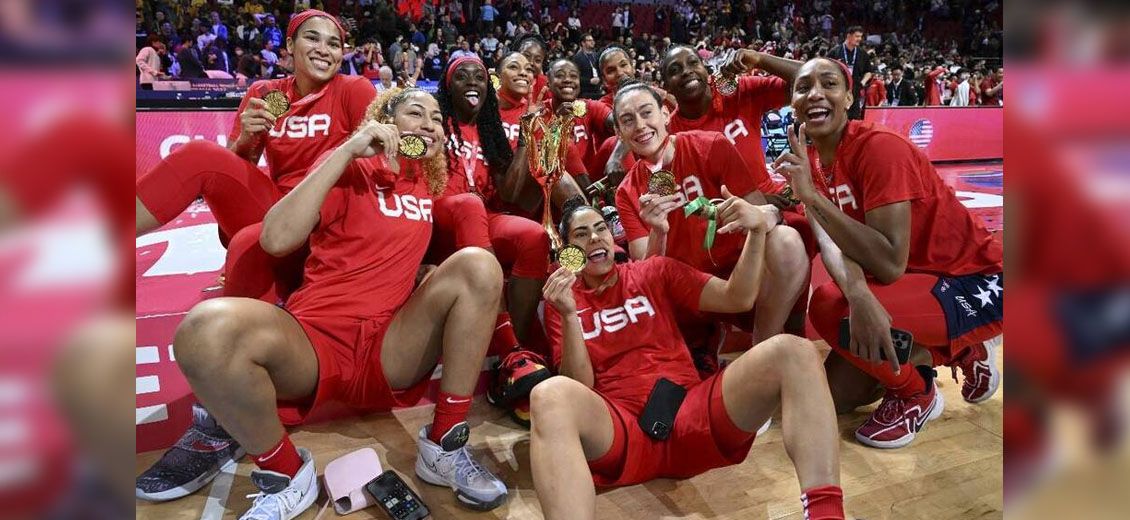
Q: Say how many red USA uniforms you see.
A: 11